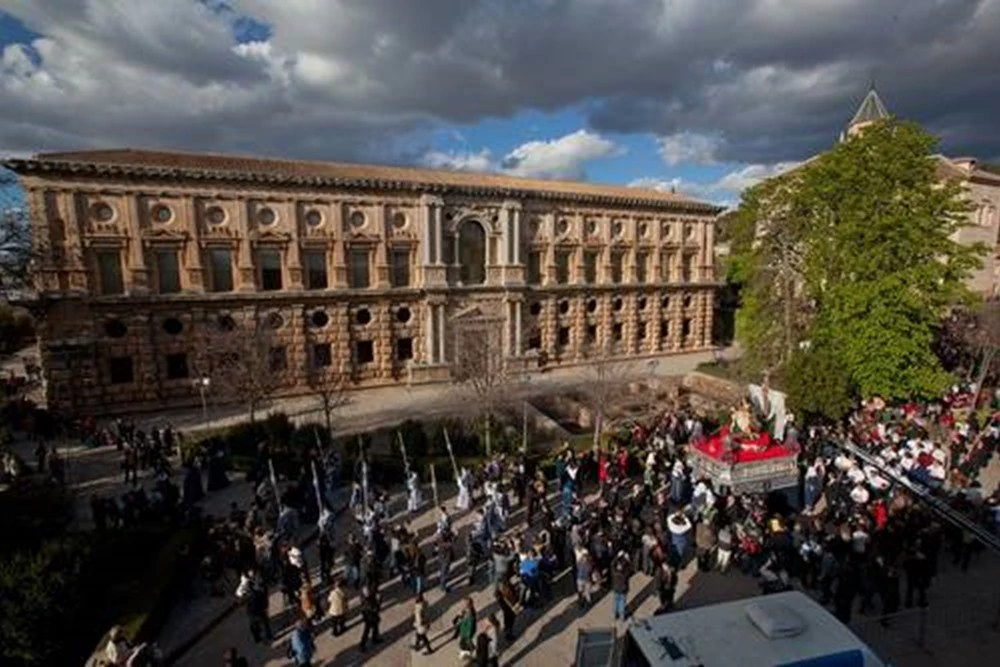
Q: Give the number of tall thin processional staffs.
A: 8